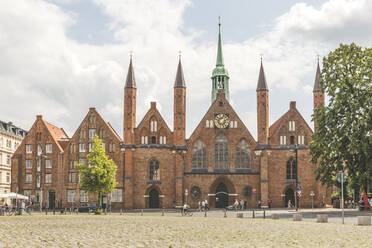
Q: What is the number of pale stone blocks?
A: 5